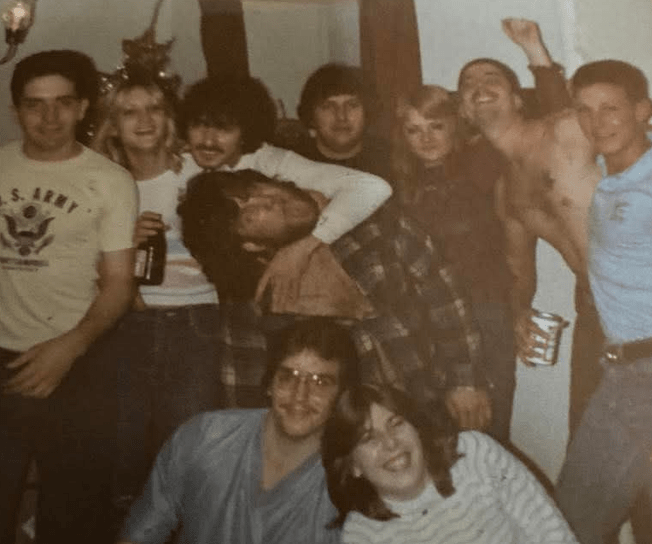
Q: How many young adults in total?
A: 10